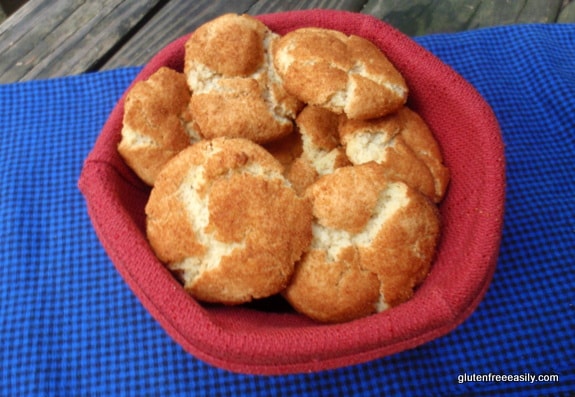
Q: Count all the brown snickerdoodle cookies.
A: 7